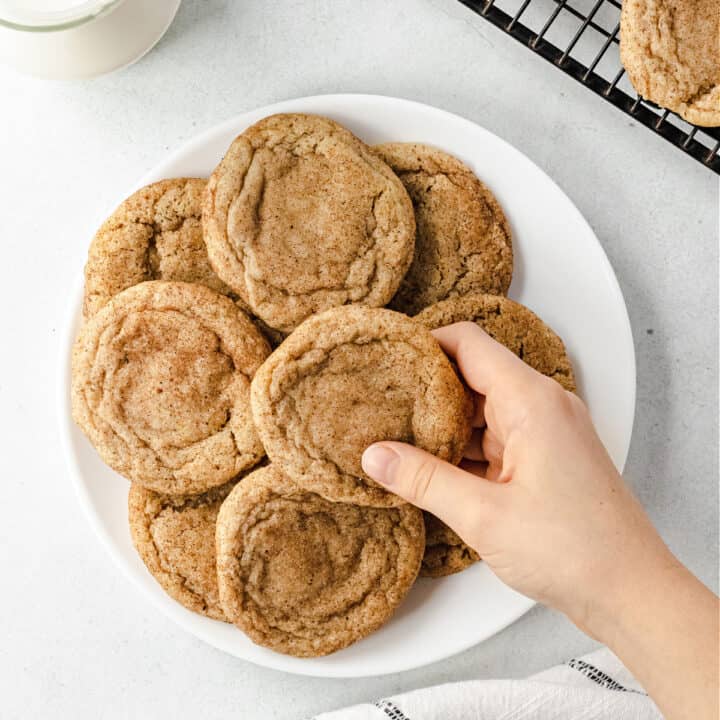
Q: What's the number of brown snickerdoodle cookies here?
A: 10